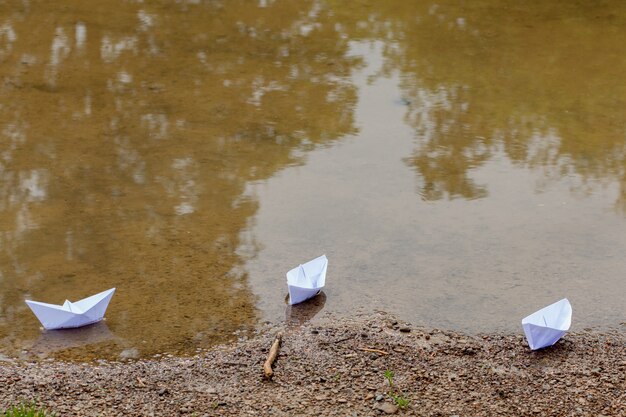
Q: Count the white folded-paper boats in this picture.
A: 3